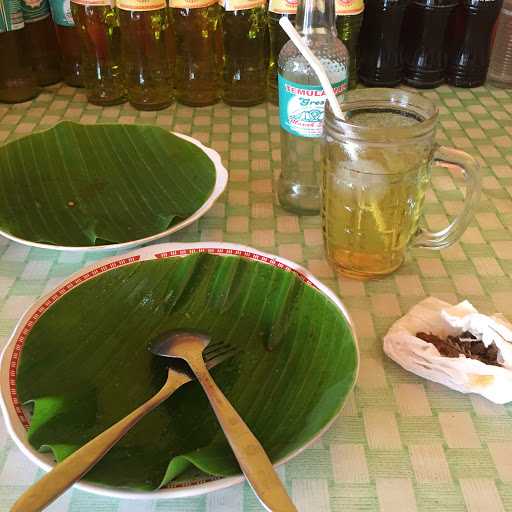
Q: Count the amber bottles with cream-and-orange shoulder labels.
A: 6